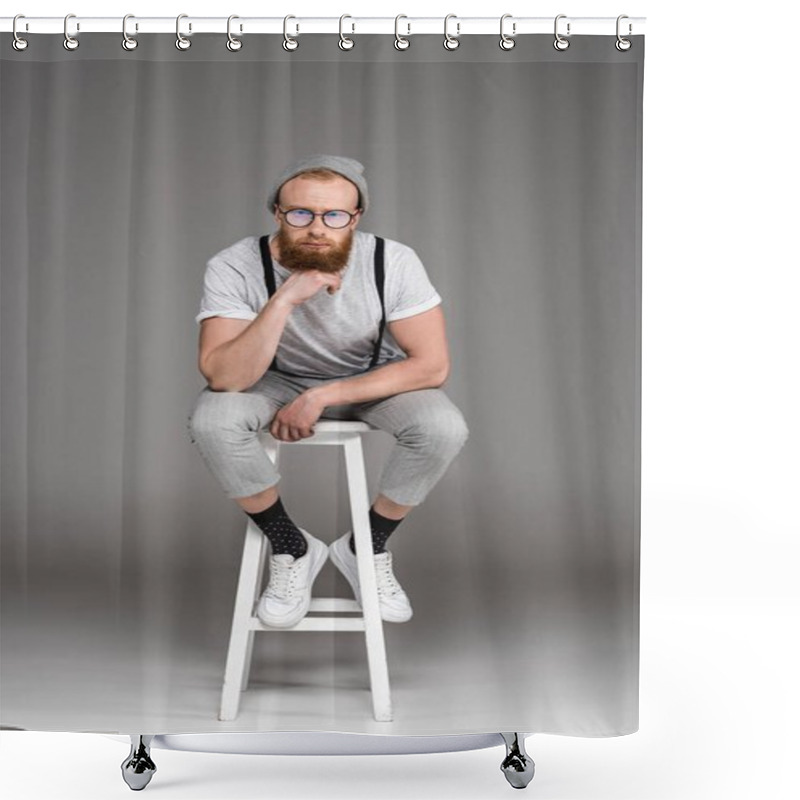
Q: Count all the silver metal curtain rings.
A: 12